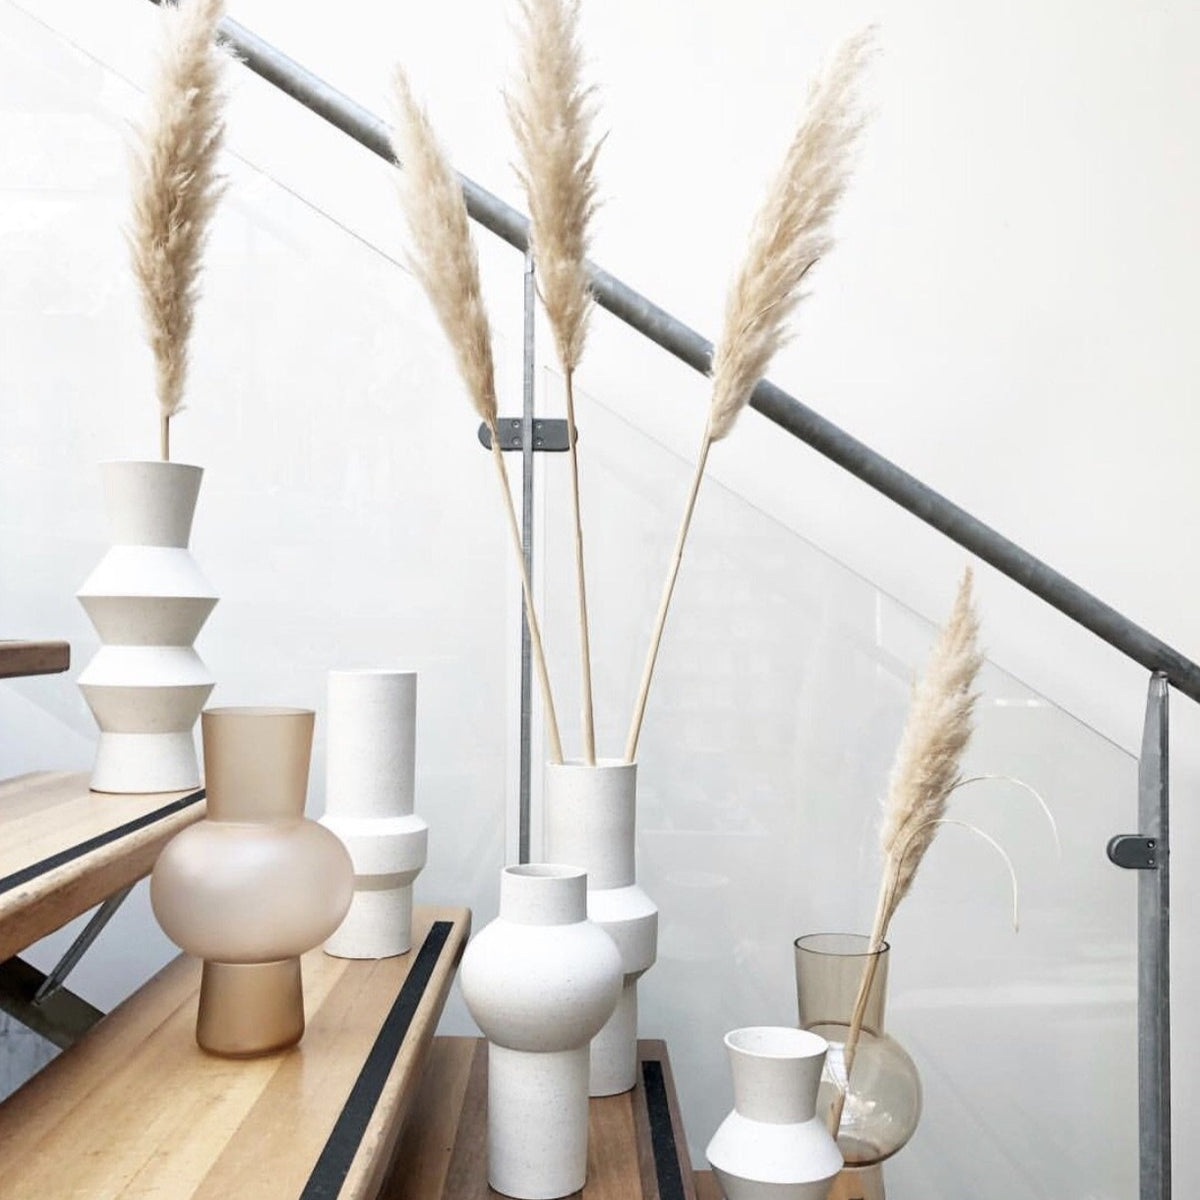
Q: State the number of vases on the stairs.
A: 7